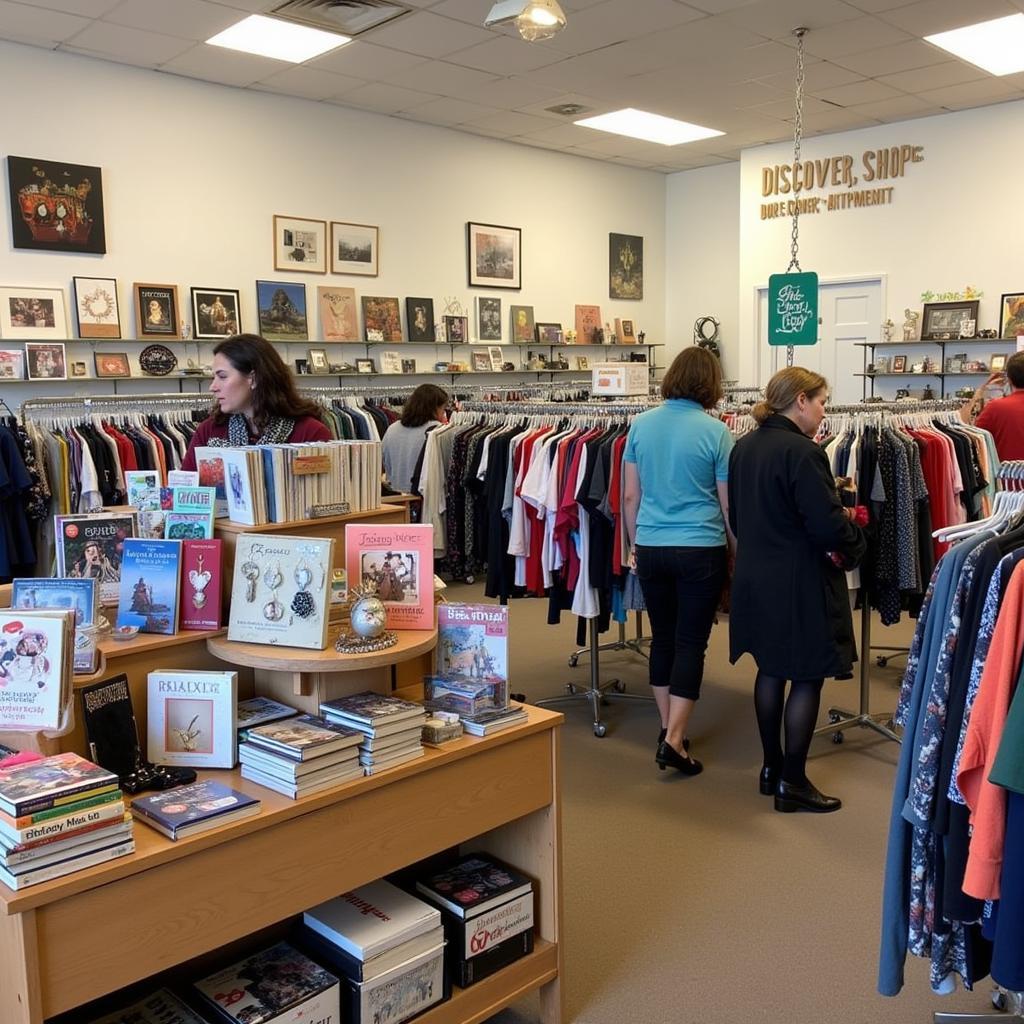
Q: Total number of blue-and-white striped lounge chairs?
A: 0